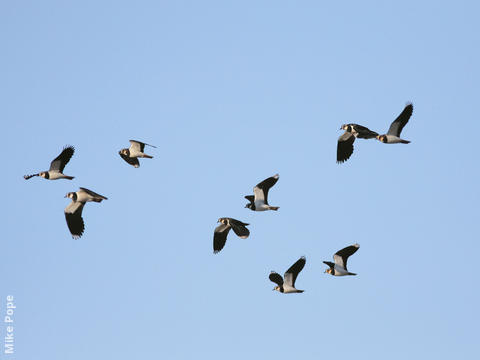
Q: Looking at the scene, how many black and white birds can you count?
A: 9